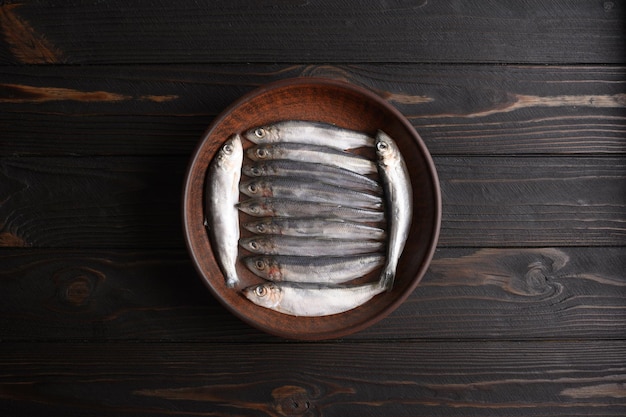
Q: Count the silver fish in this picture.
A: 11